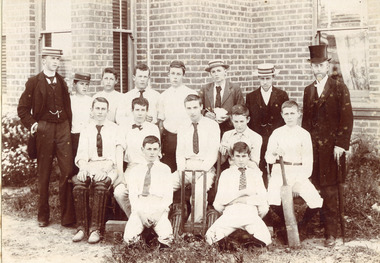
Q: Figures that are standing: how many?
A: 8